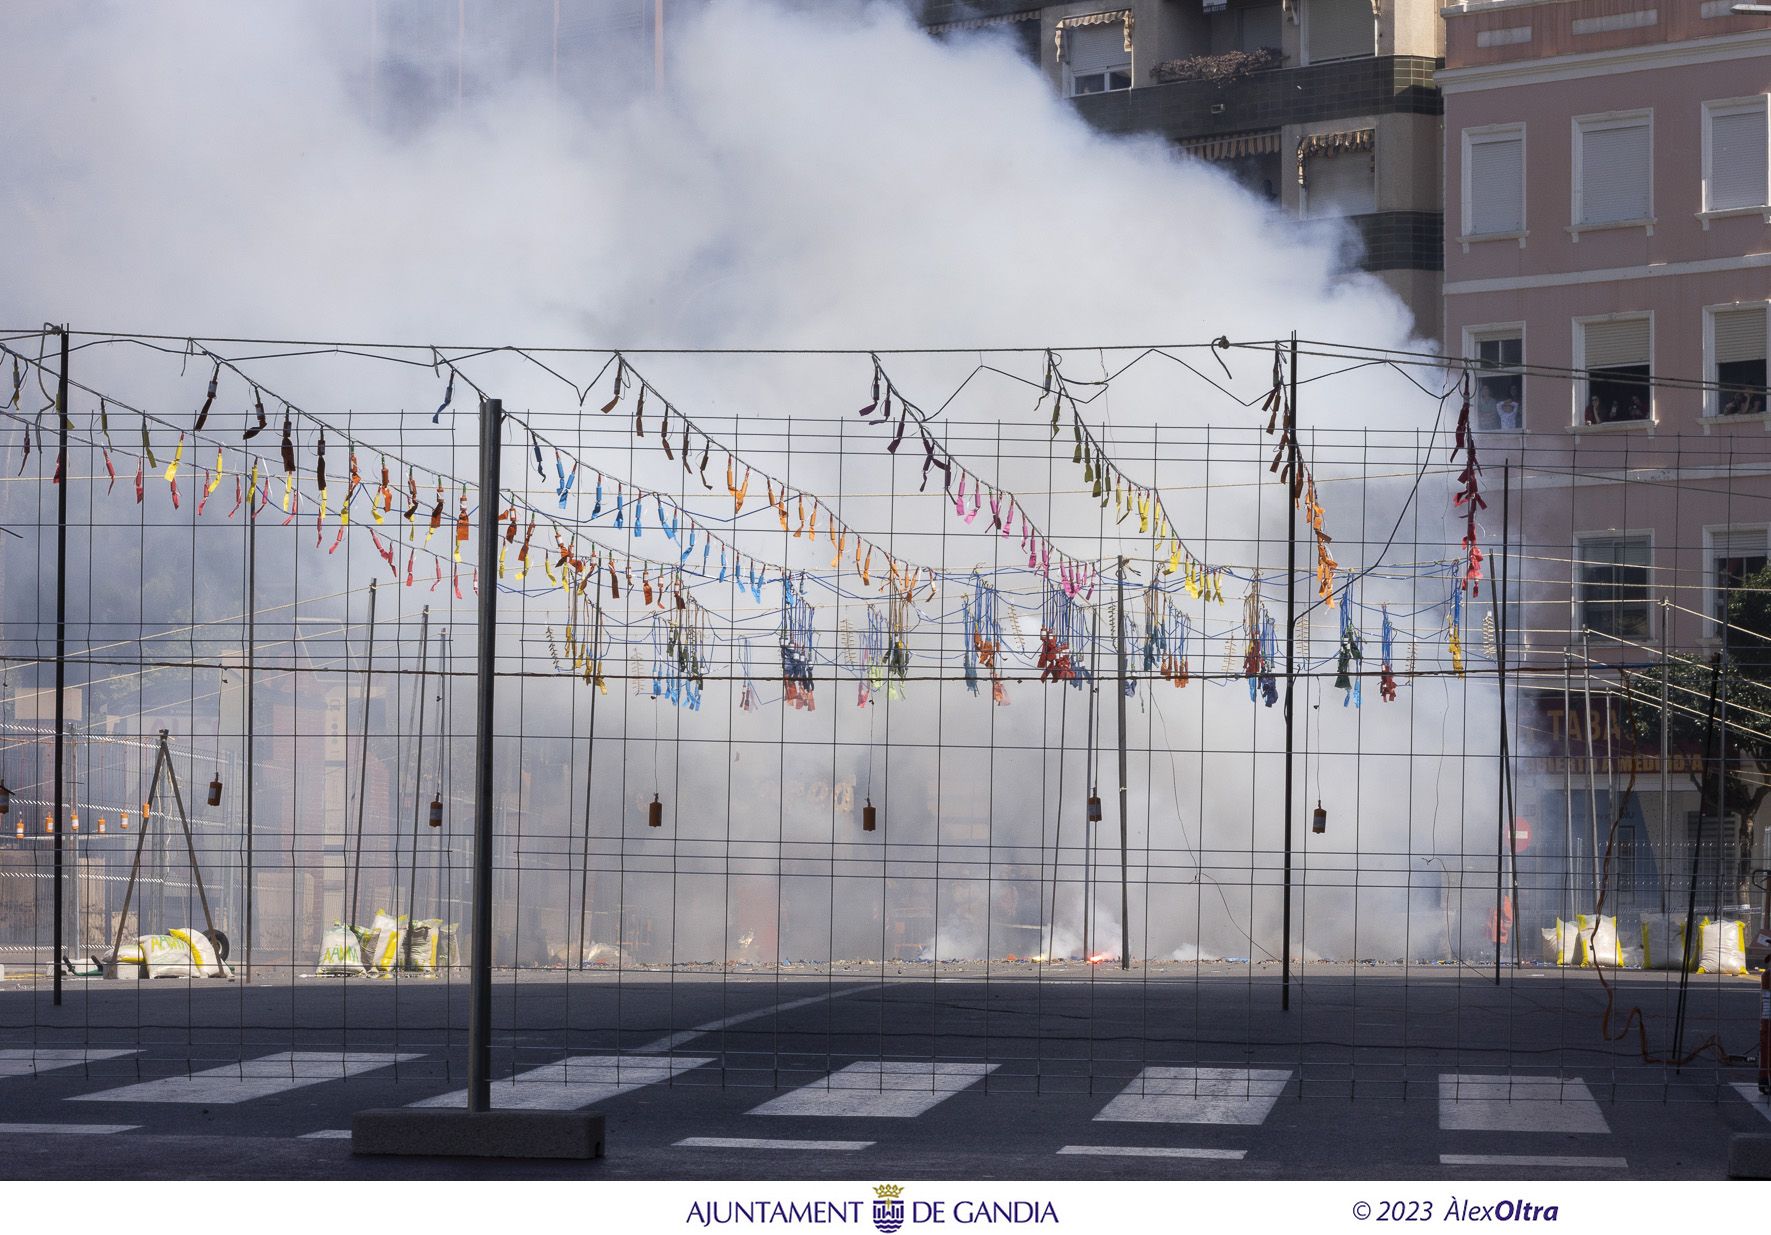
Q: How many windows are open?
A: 3